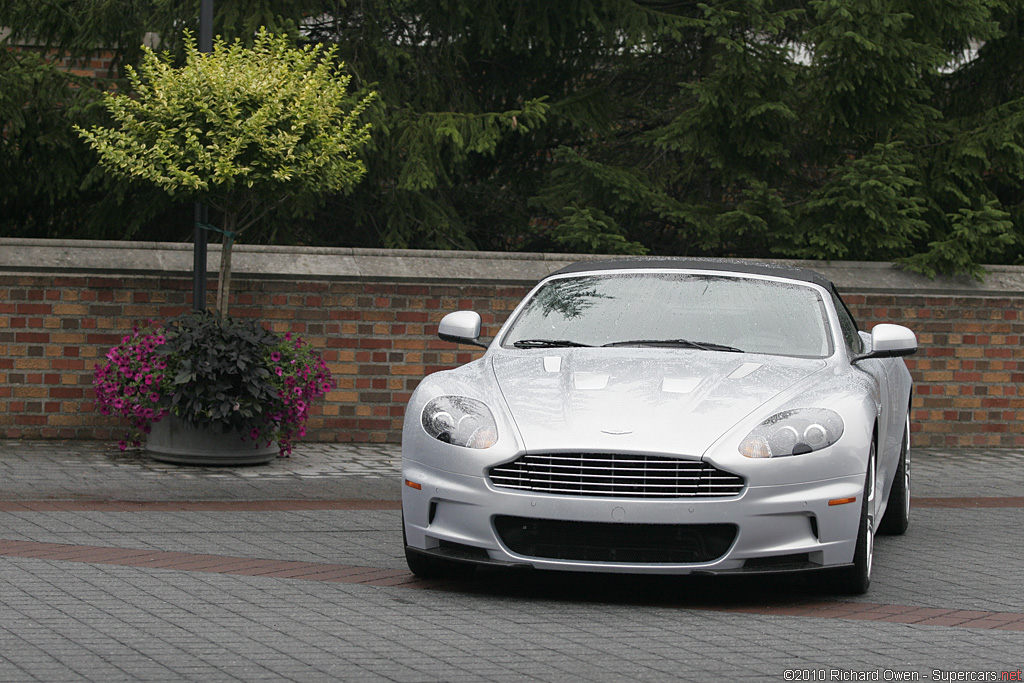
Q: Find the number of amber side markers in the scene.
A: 2